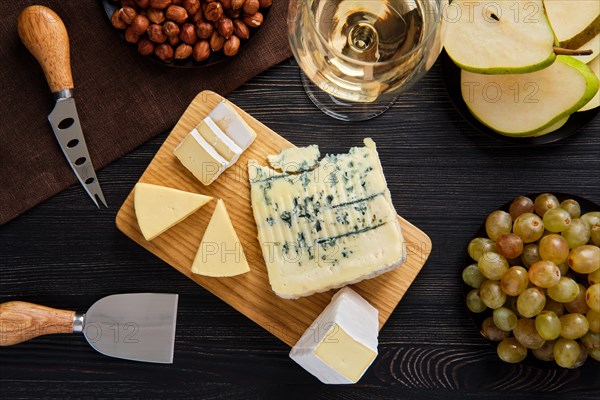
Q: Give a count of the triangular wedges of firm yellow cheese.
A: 2